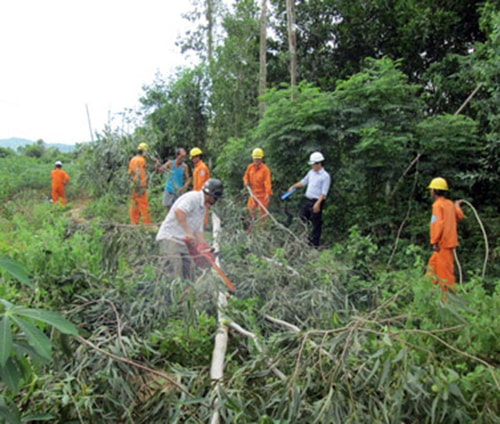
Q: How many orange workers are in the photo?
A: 5